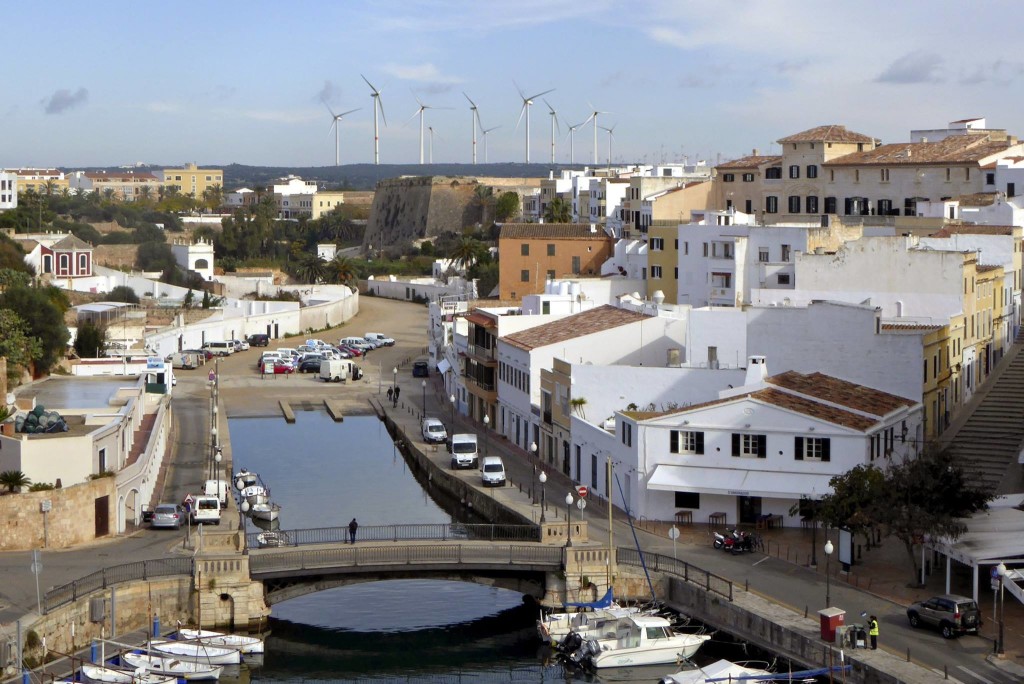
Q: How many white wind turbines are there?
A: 11